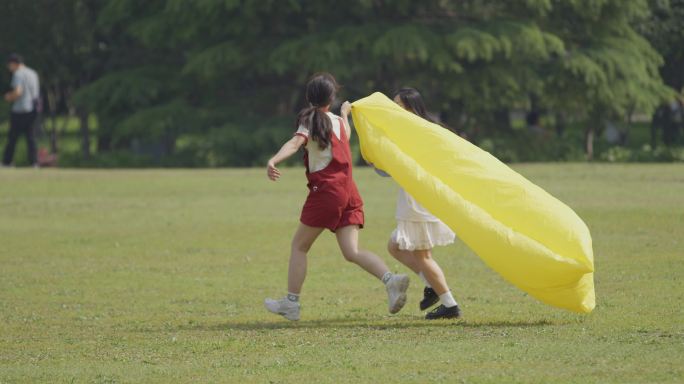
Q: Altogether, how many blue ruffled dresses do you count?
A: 0